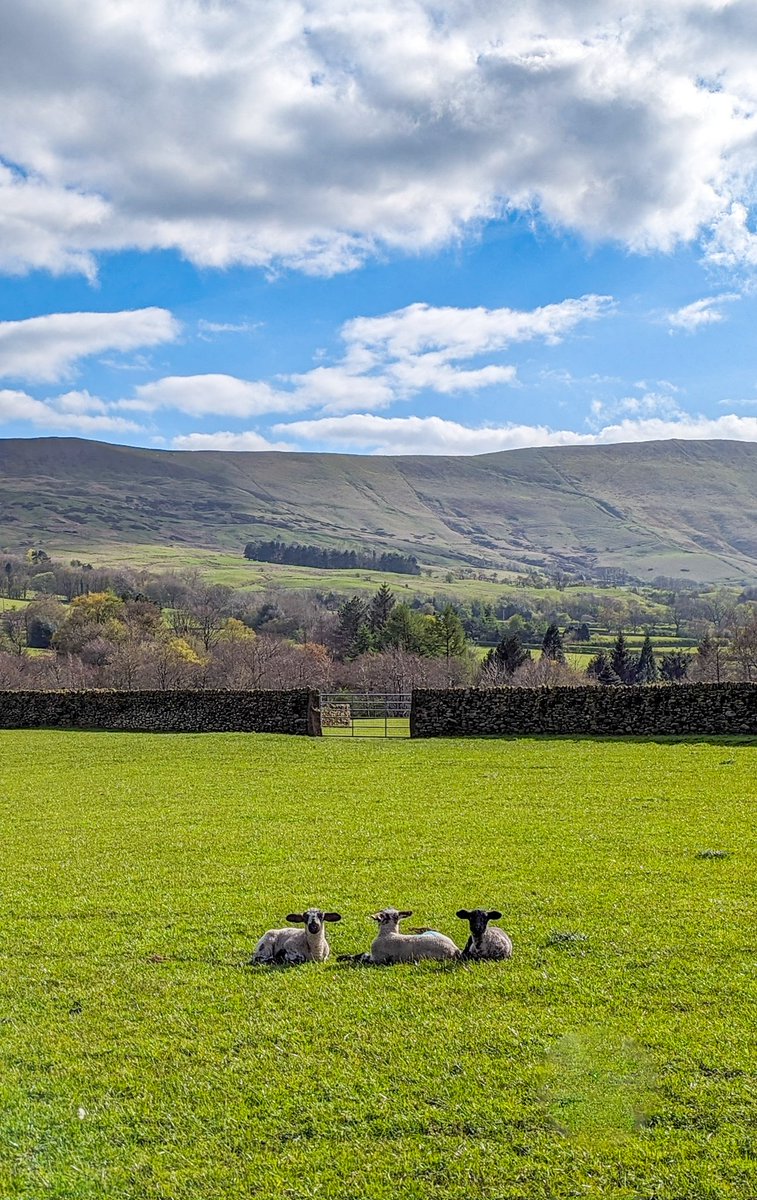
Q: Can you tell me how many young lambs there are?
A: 3